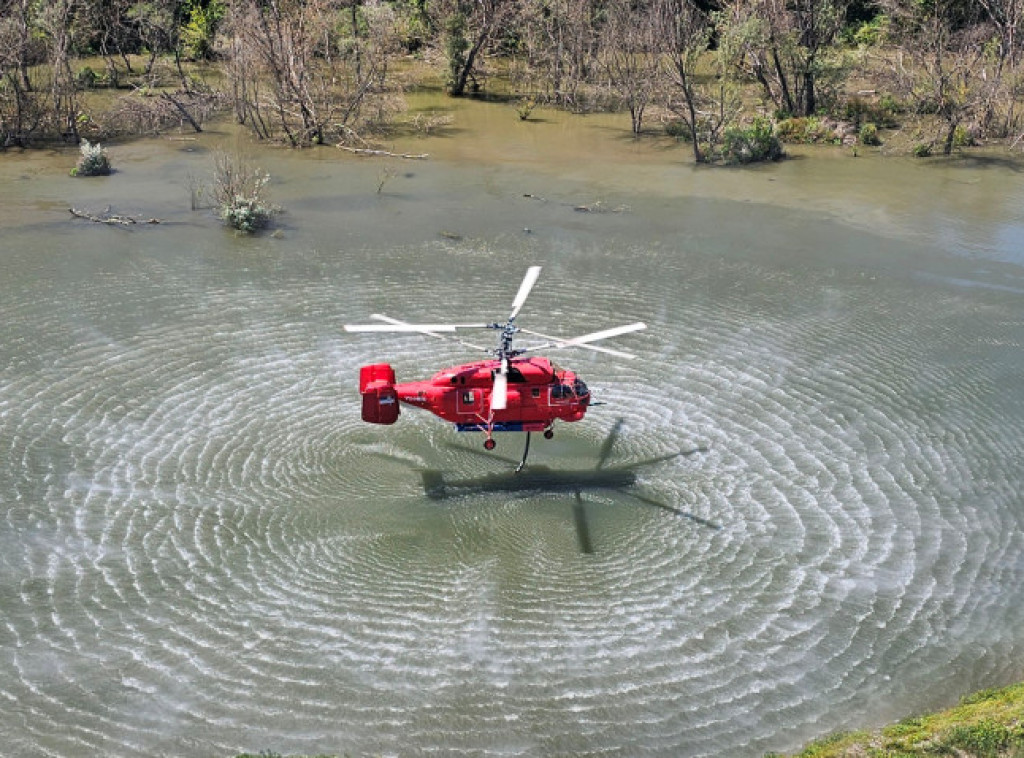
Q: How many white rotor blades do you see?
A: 6